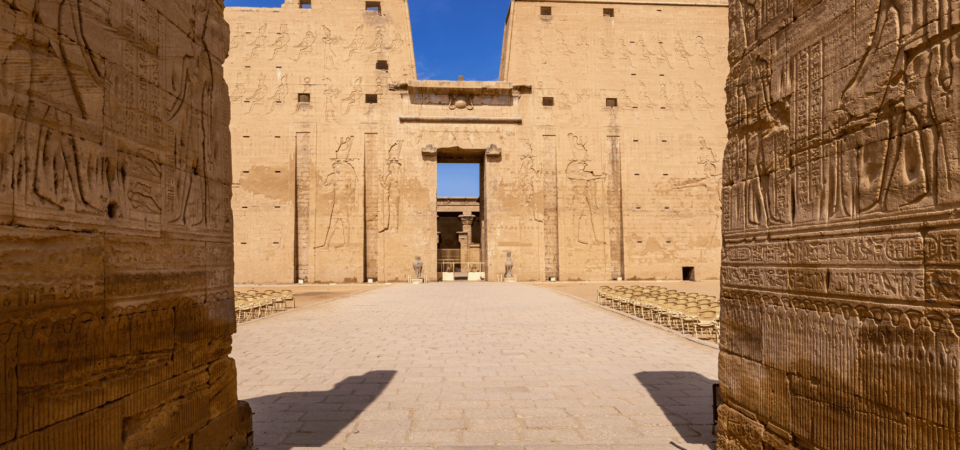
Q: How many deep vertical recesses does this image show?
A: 4